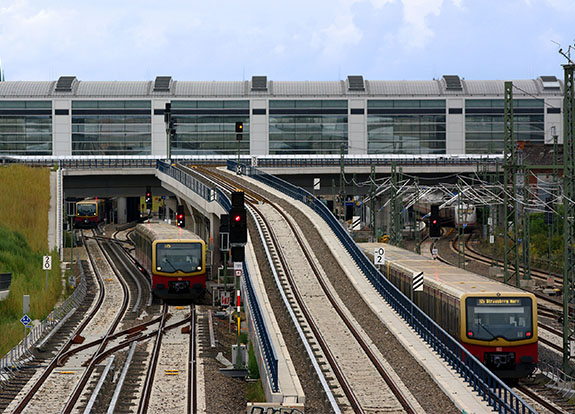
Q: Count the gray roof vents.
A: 6